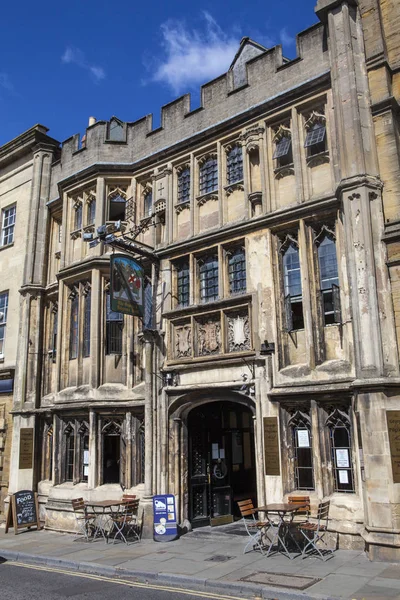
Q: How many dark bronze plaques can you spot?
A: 3